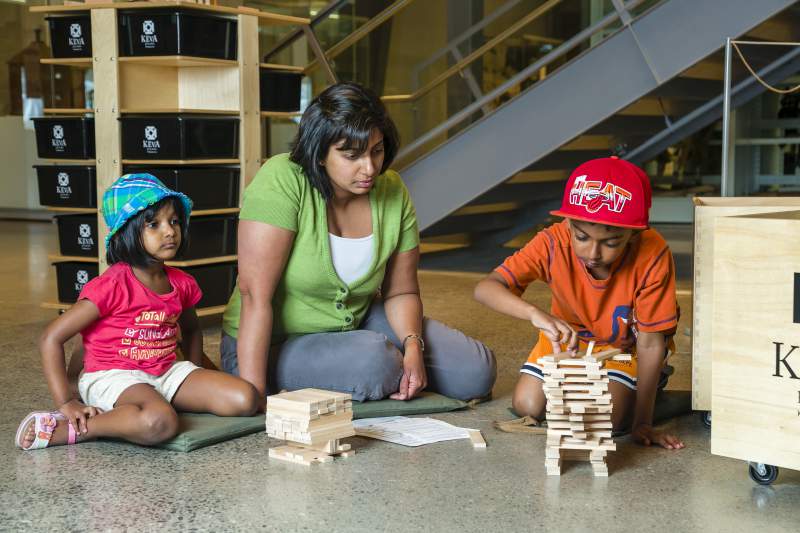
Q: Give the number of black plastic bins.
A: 11